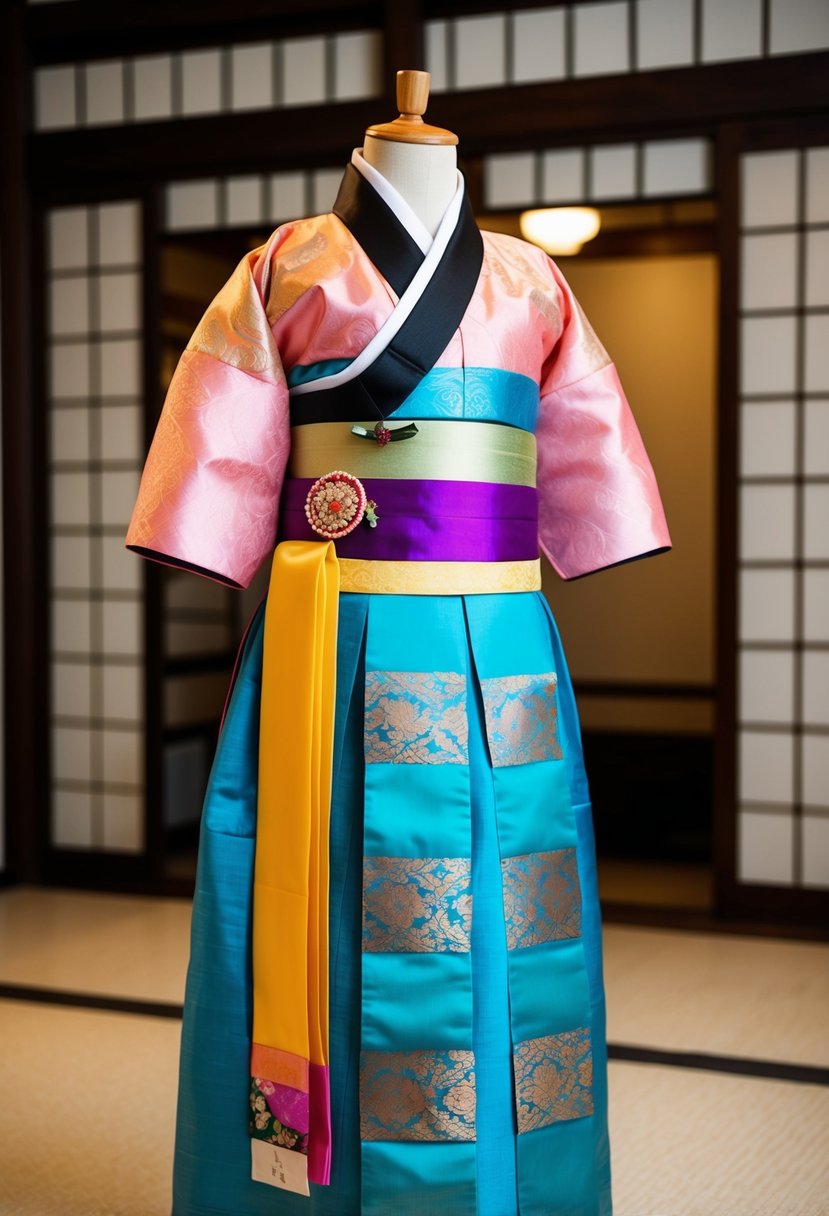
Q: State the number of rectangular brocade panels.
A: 6